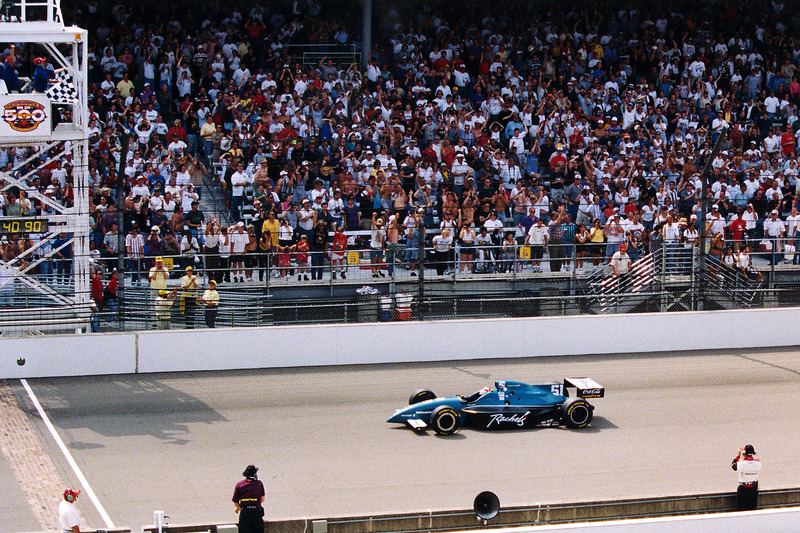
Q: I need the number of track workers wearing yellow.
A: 4